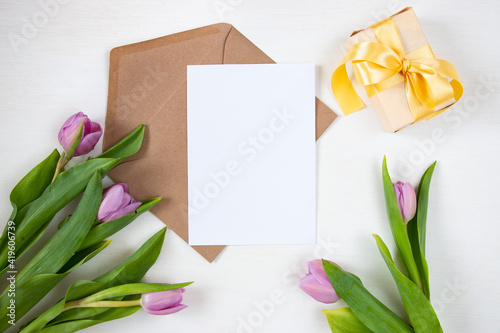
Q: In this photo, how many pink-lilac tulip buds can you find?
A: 5